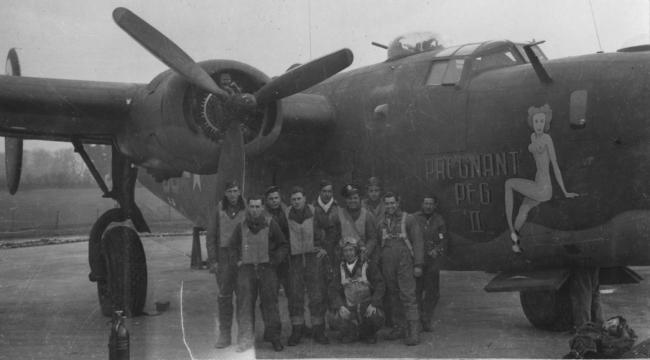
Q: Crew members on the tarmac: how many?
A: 10